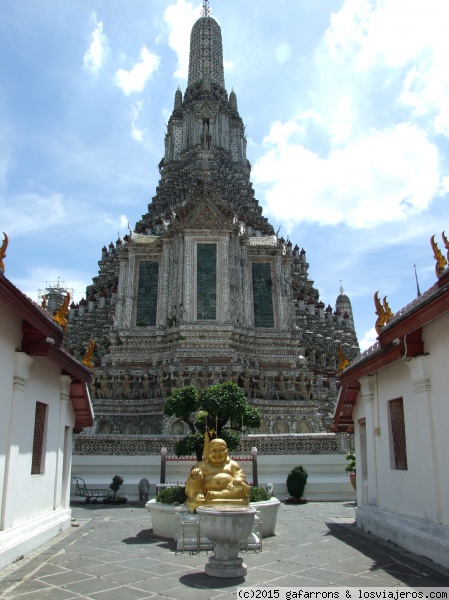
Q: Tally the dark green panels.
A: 3